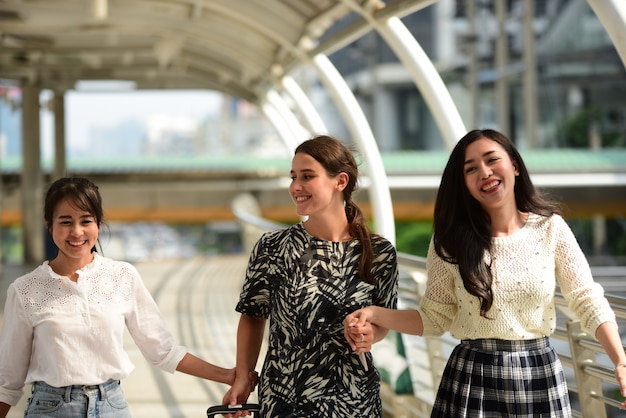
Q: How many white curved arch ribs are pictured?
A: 6